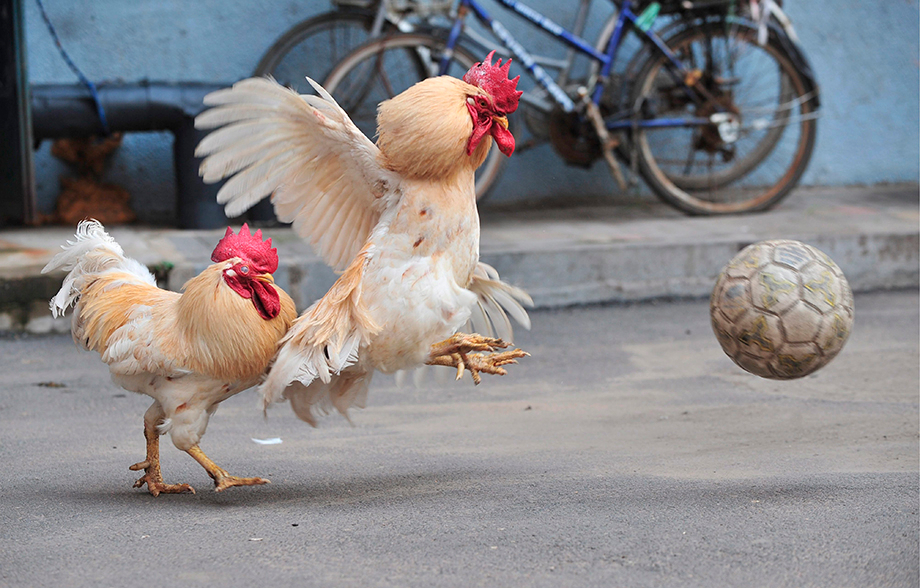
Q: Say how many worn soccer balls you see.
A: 1